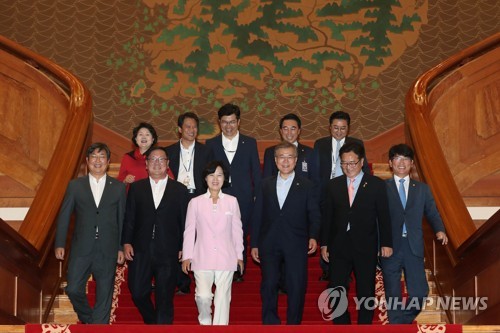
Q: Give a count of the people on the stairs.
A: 11